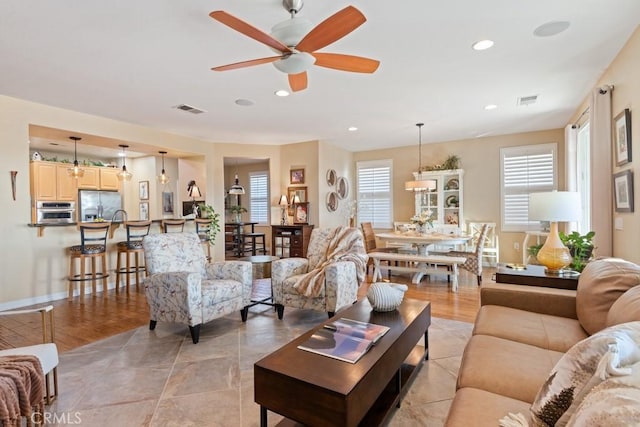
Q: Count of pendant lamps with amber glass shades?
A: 3